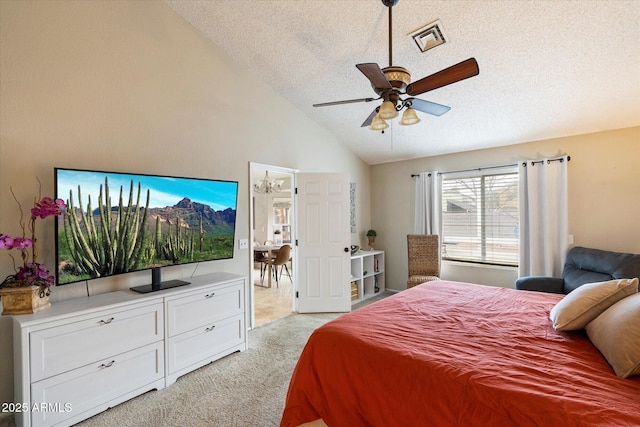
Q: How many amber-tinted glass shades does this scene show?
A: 3